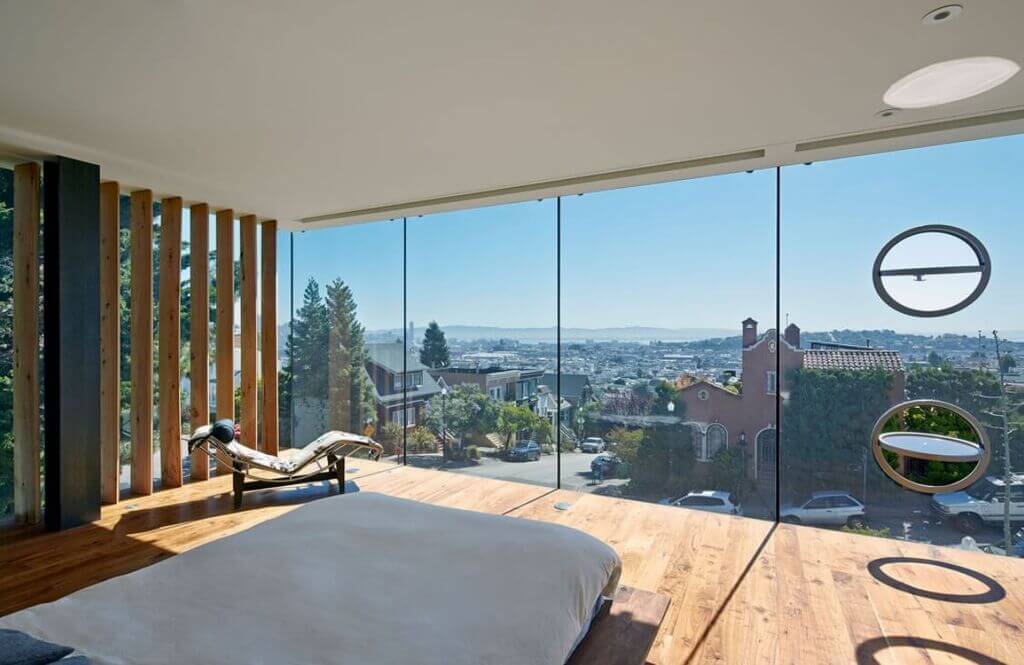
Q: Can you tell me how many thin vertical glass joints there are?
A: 4